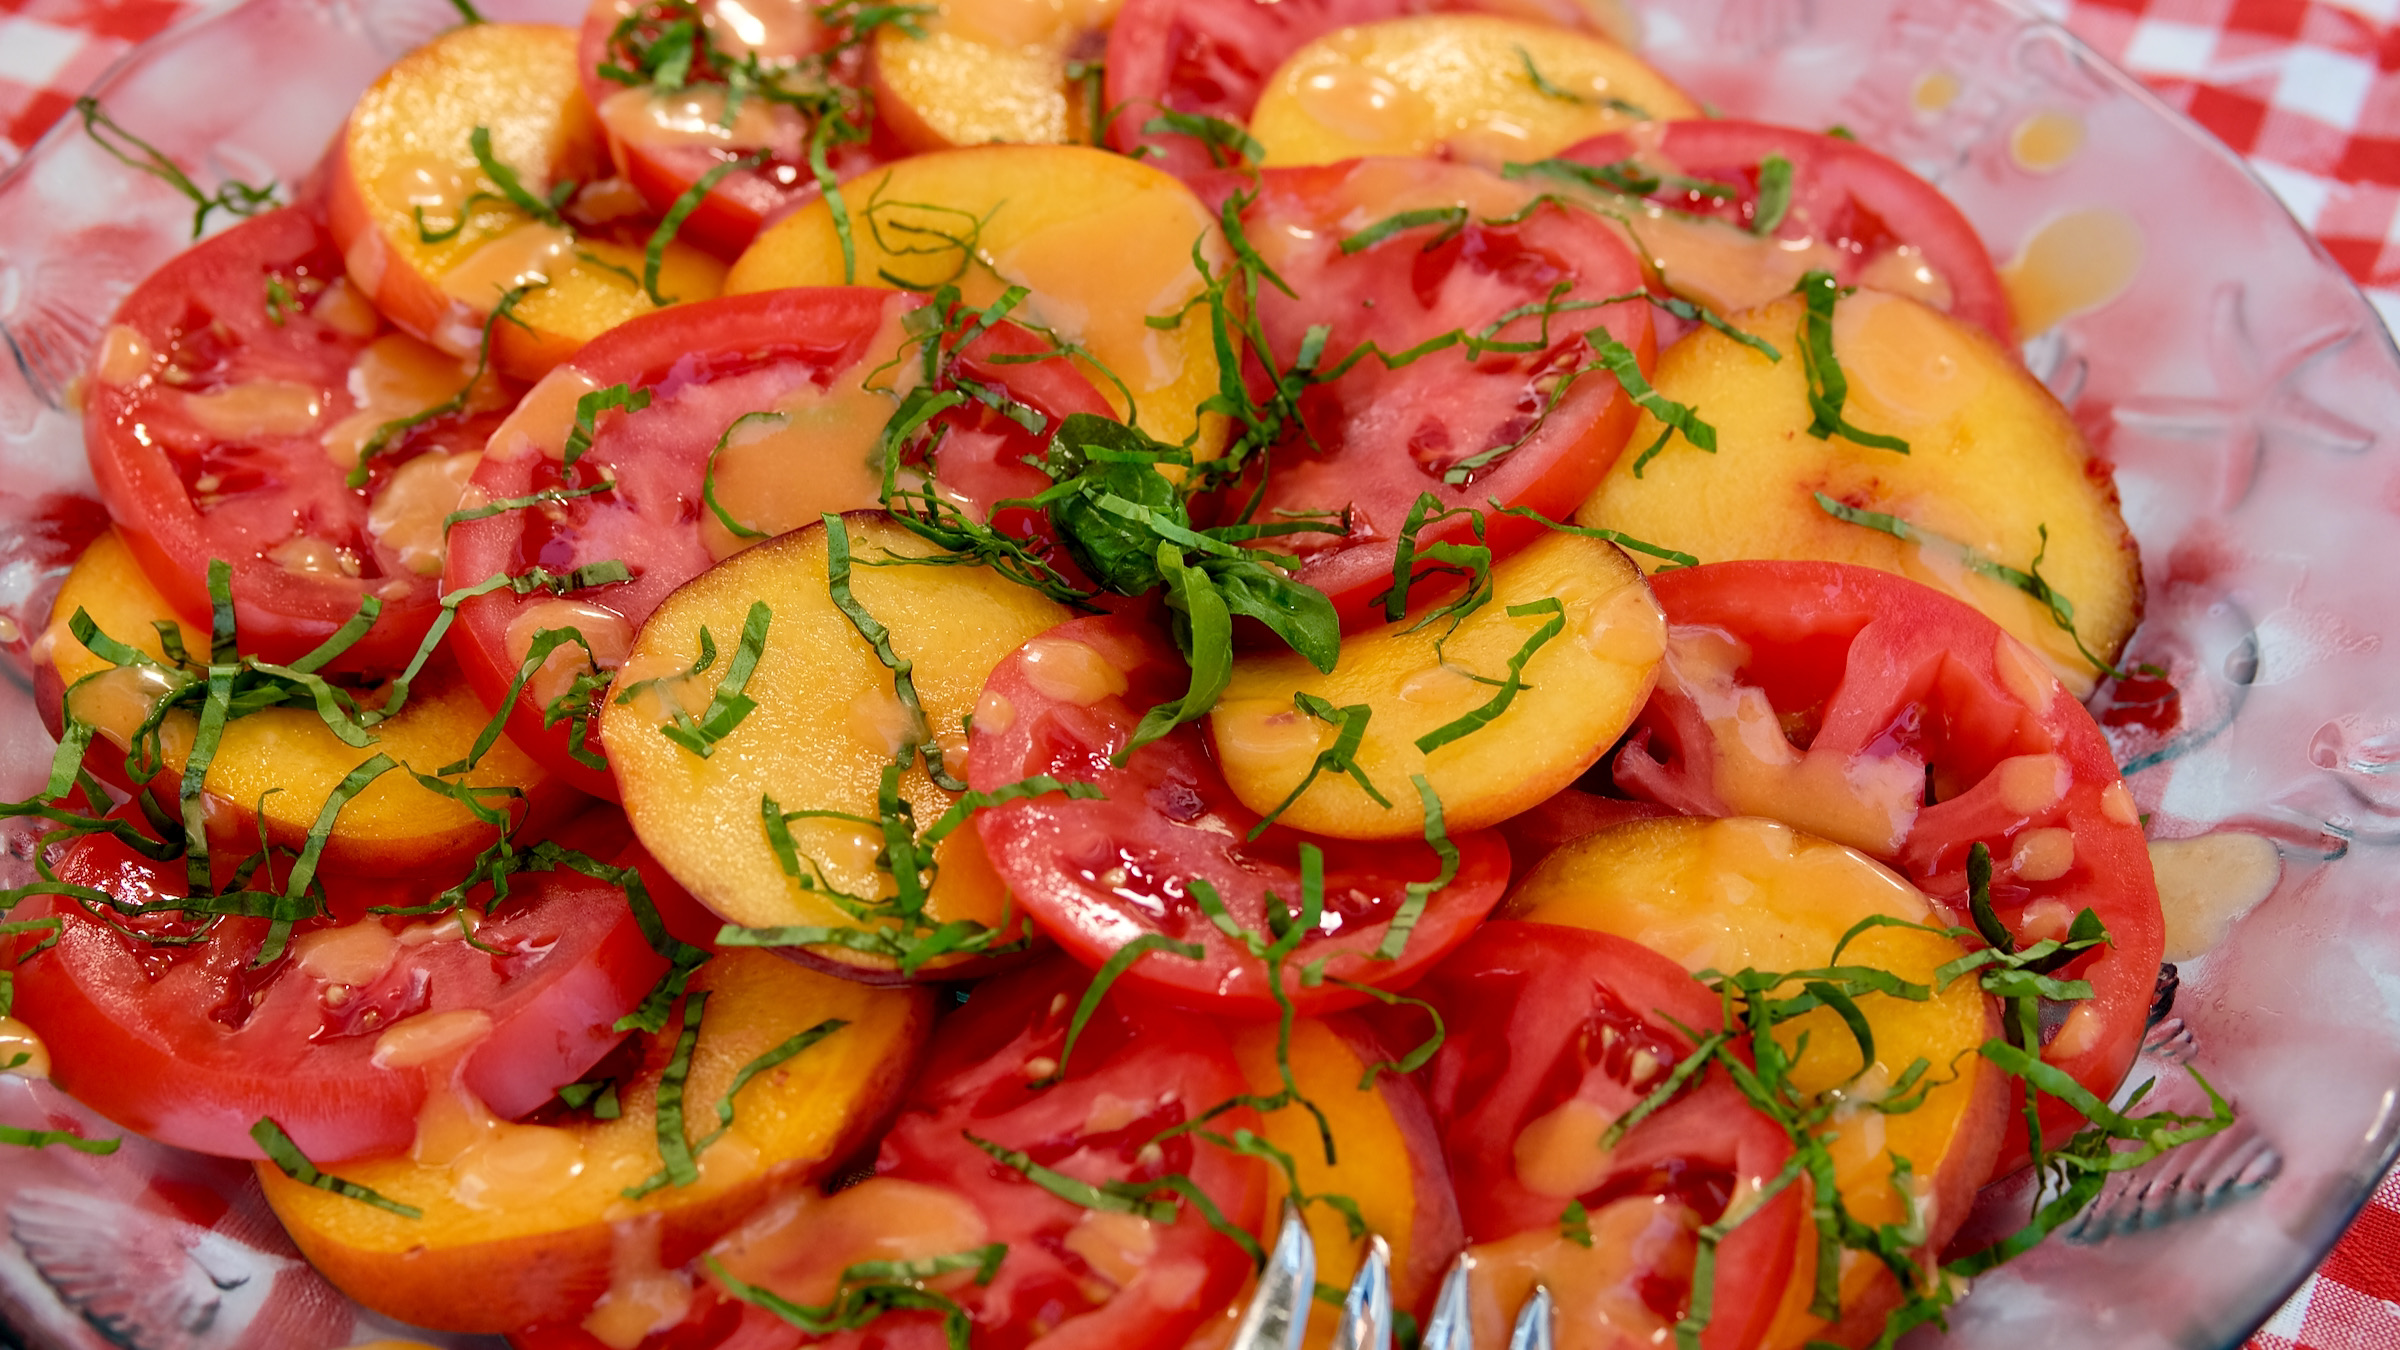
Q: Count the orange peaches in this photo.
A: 11